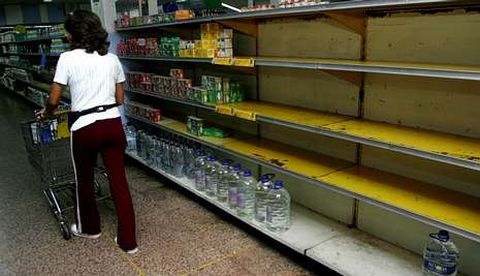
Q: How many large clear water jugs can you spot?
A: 8